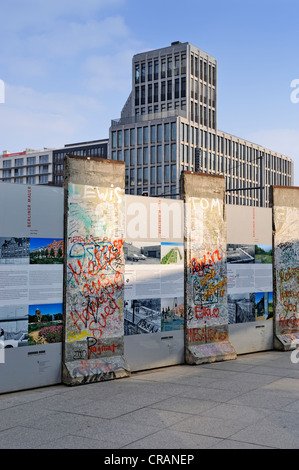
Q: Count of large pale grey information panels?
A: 3